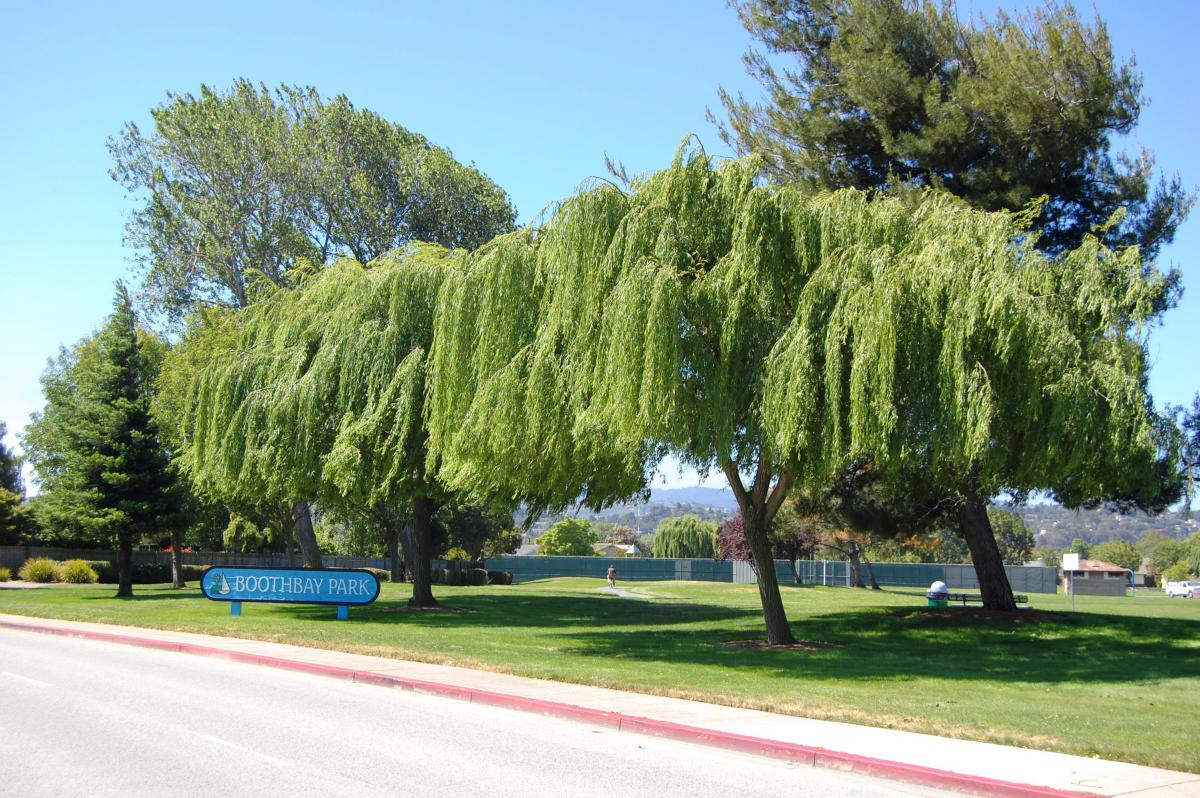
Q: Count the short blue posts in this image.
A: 2